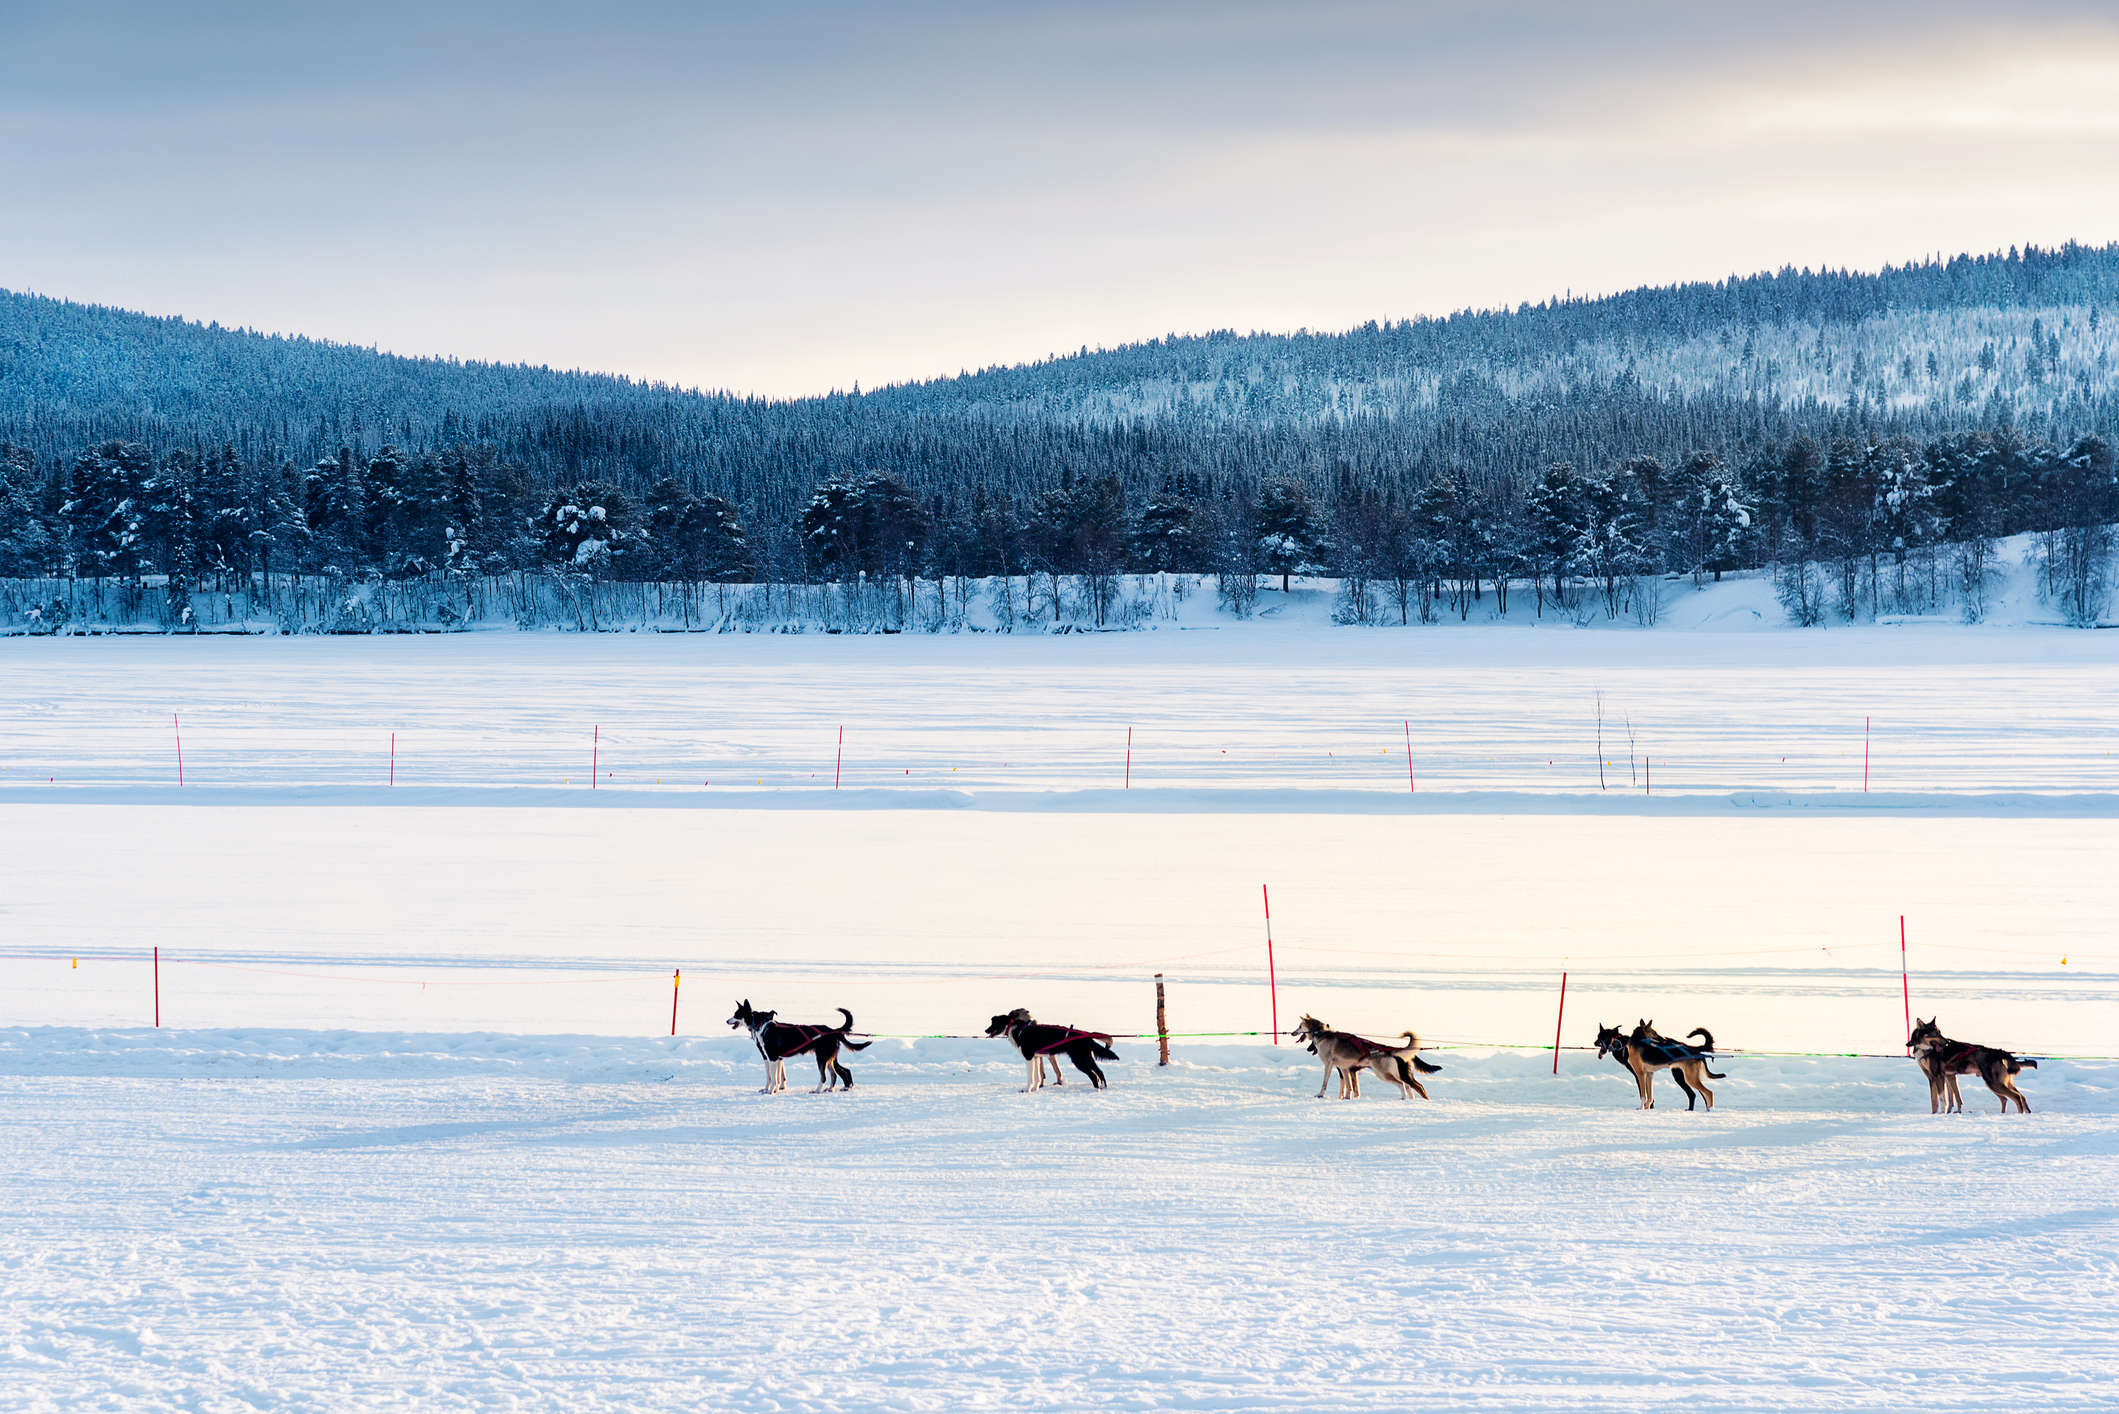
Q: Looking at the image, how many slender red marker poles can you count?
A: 13